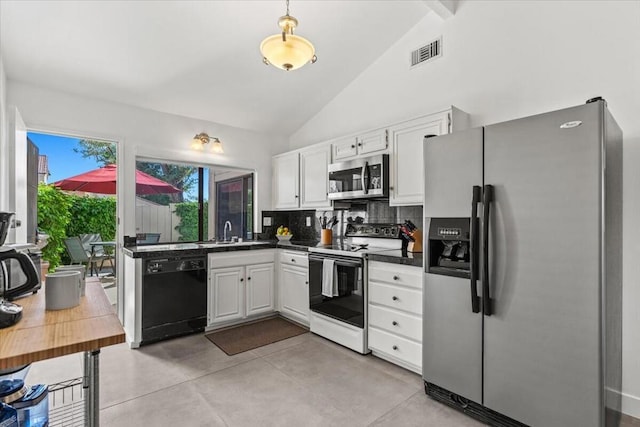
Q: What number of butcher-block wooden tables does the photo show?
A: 1